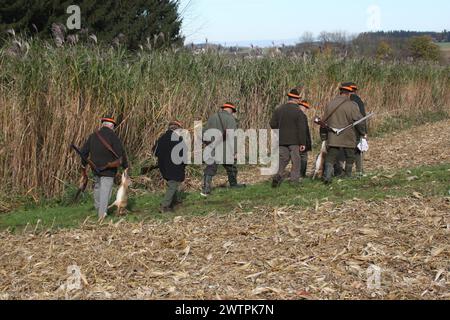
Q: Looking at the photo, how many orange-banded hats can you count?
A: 7